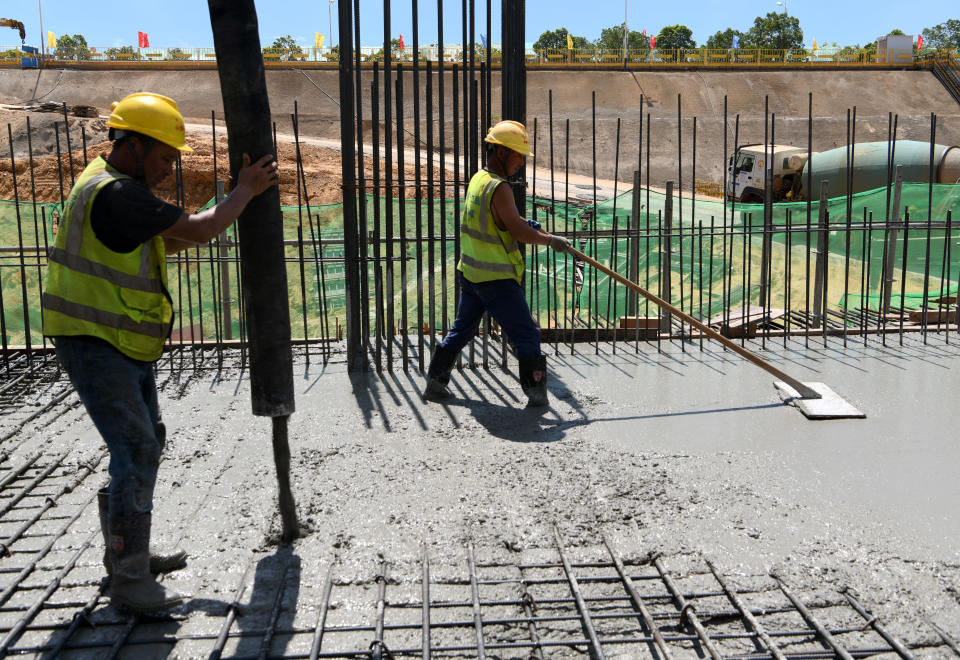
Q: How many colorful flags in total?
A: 11